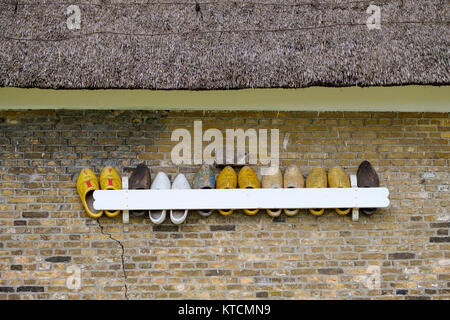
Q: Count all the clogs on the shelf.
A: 13